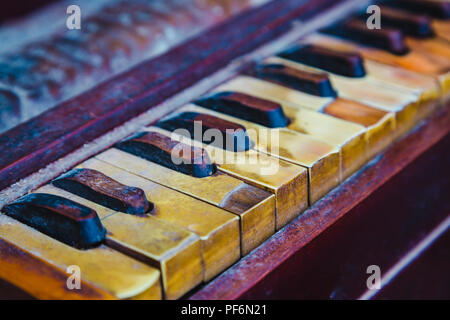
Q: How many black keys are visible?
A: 10